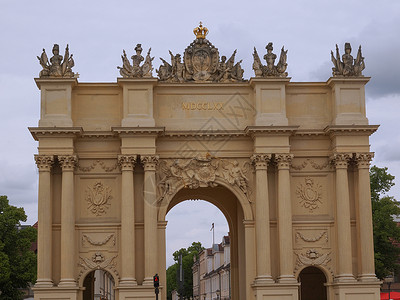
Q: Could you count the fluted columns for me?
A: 8